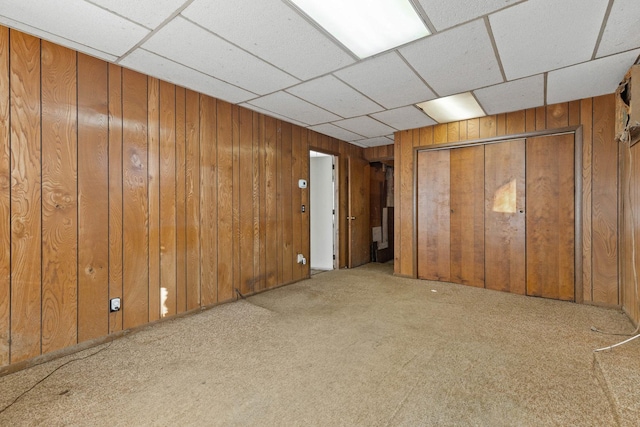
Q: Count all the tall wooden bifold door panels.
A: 4